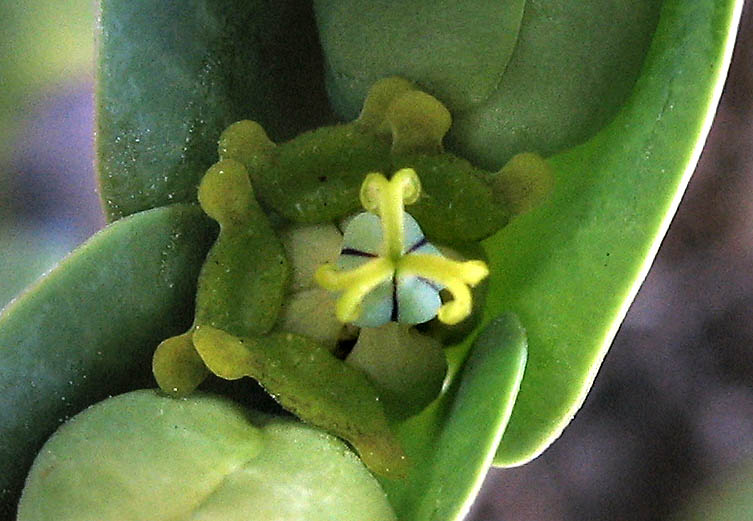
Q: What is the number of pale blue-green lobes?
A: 3